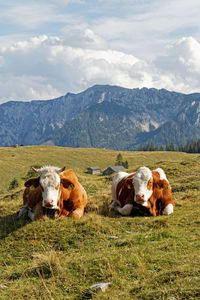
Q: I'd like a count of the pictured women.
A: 0